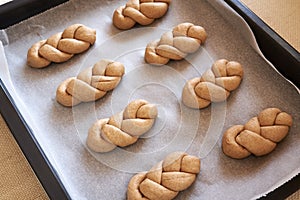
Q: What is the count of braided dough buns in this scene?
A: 8